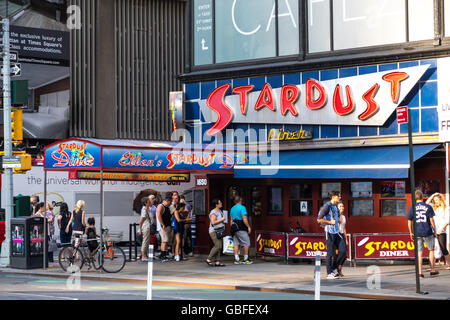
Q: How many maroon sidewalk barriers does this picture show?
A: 3